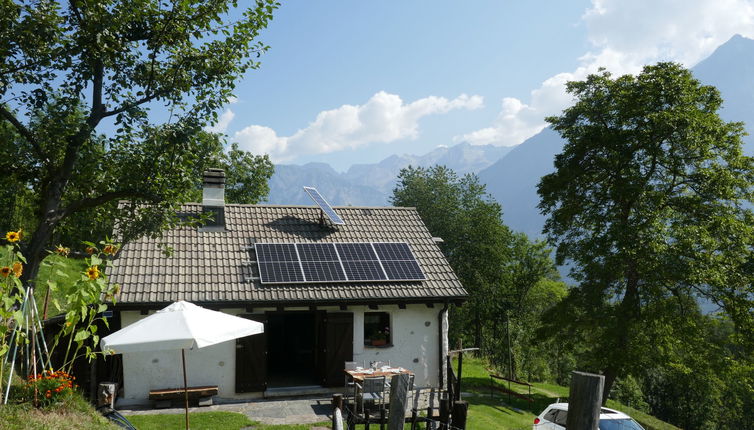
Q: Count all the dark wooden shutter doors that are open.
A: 2